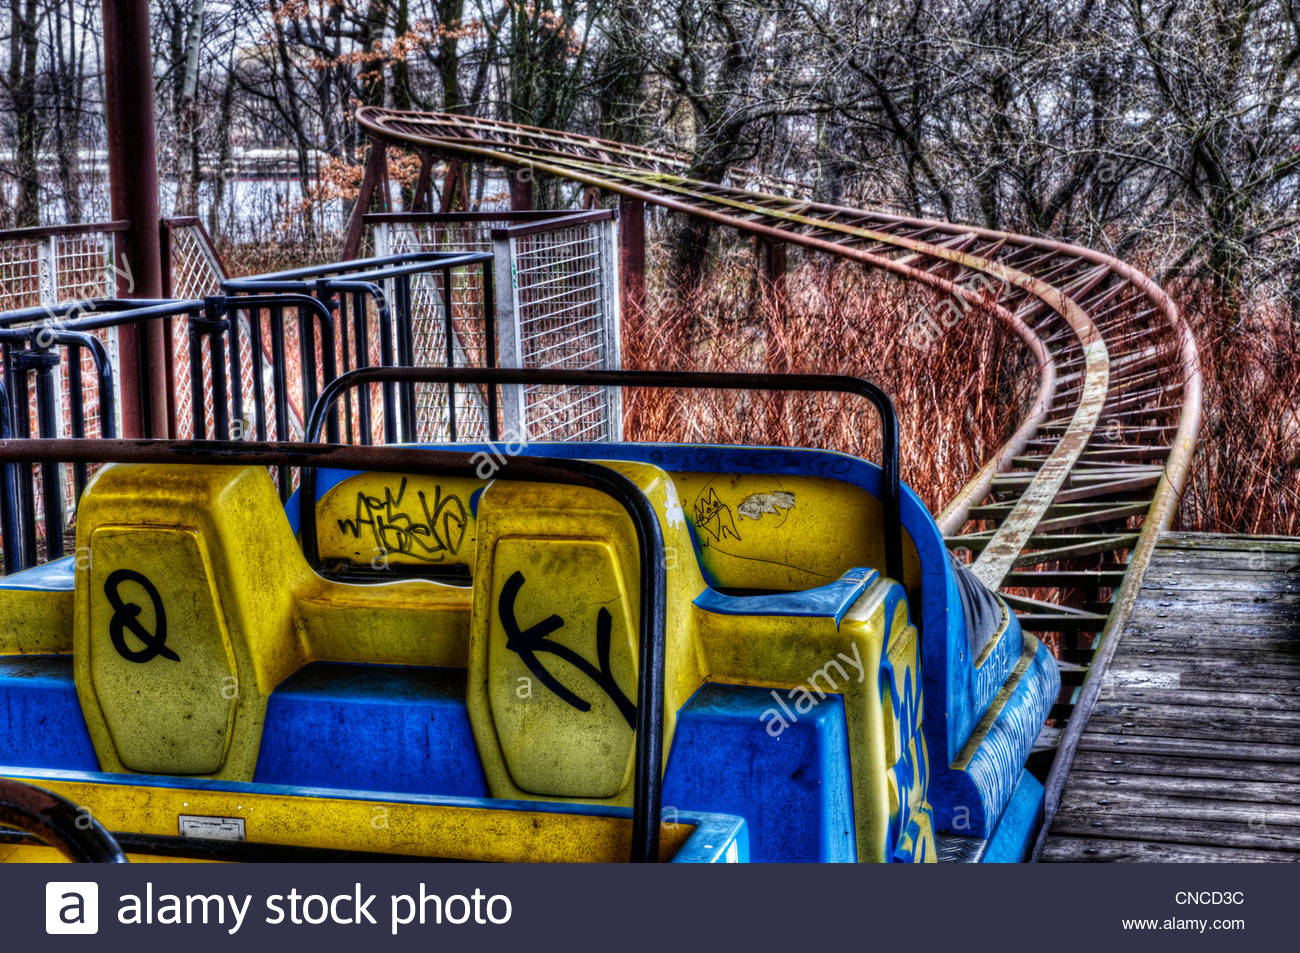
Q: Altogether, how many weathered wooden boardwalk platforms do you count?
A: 1